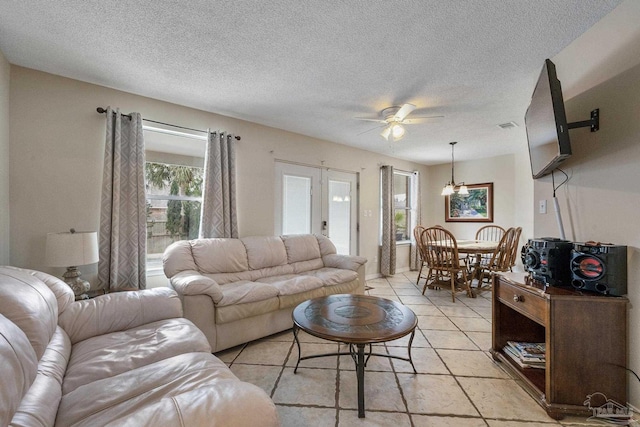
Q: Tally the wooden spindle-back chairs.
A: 6